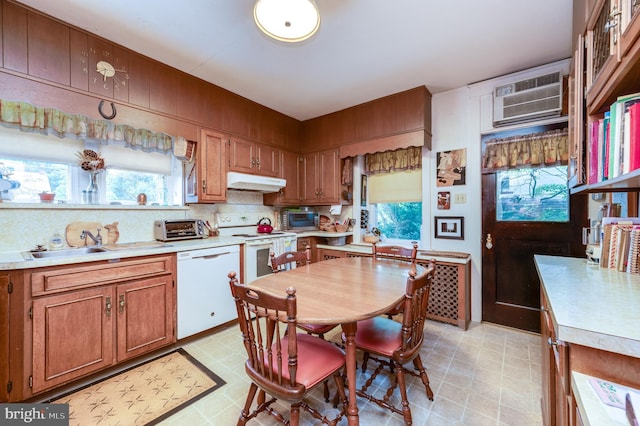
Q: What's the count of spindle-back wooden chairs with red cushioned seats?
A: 4